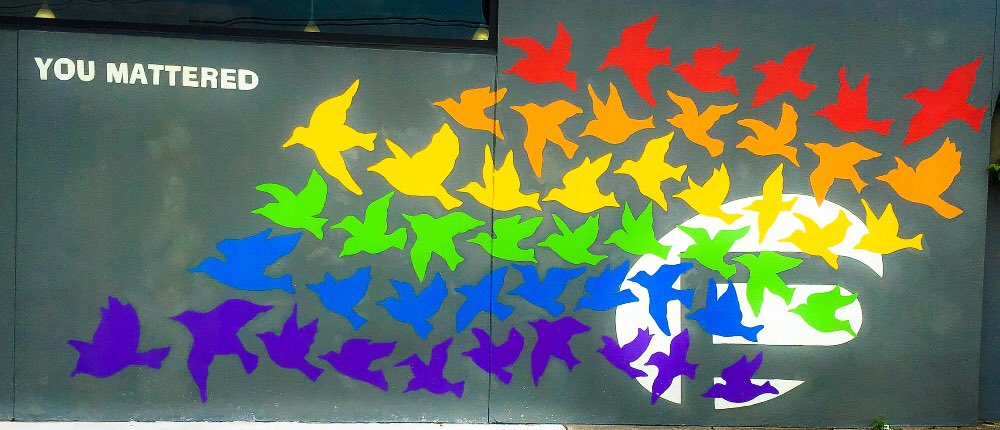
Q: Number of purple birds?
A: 10